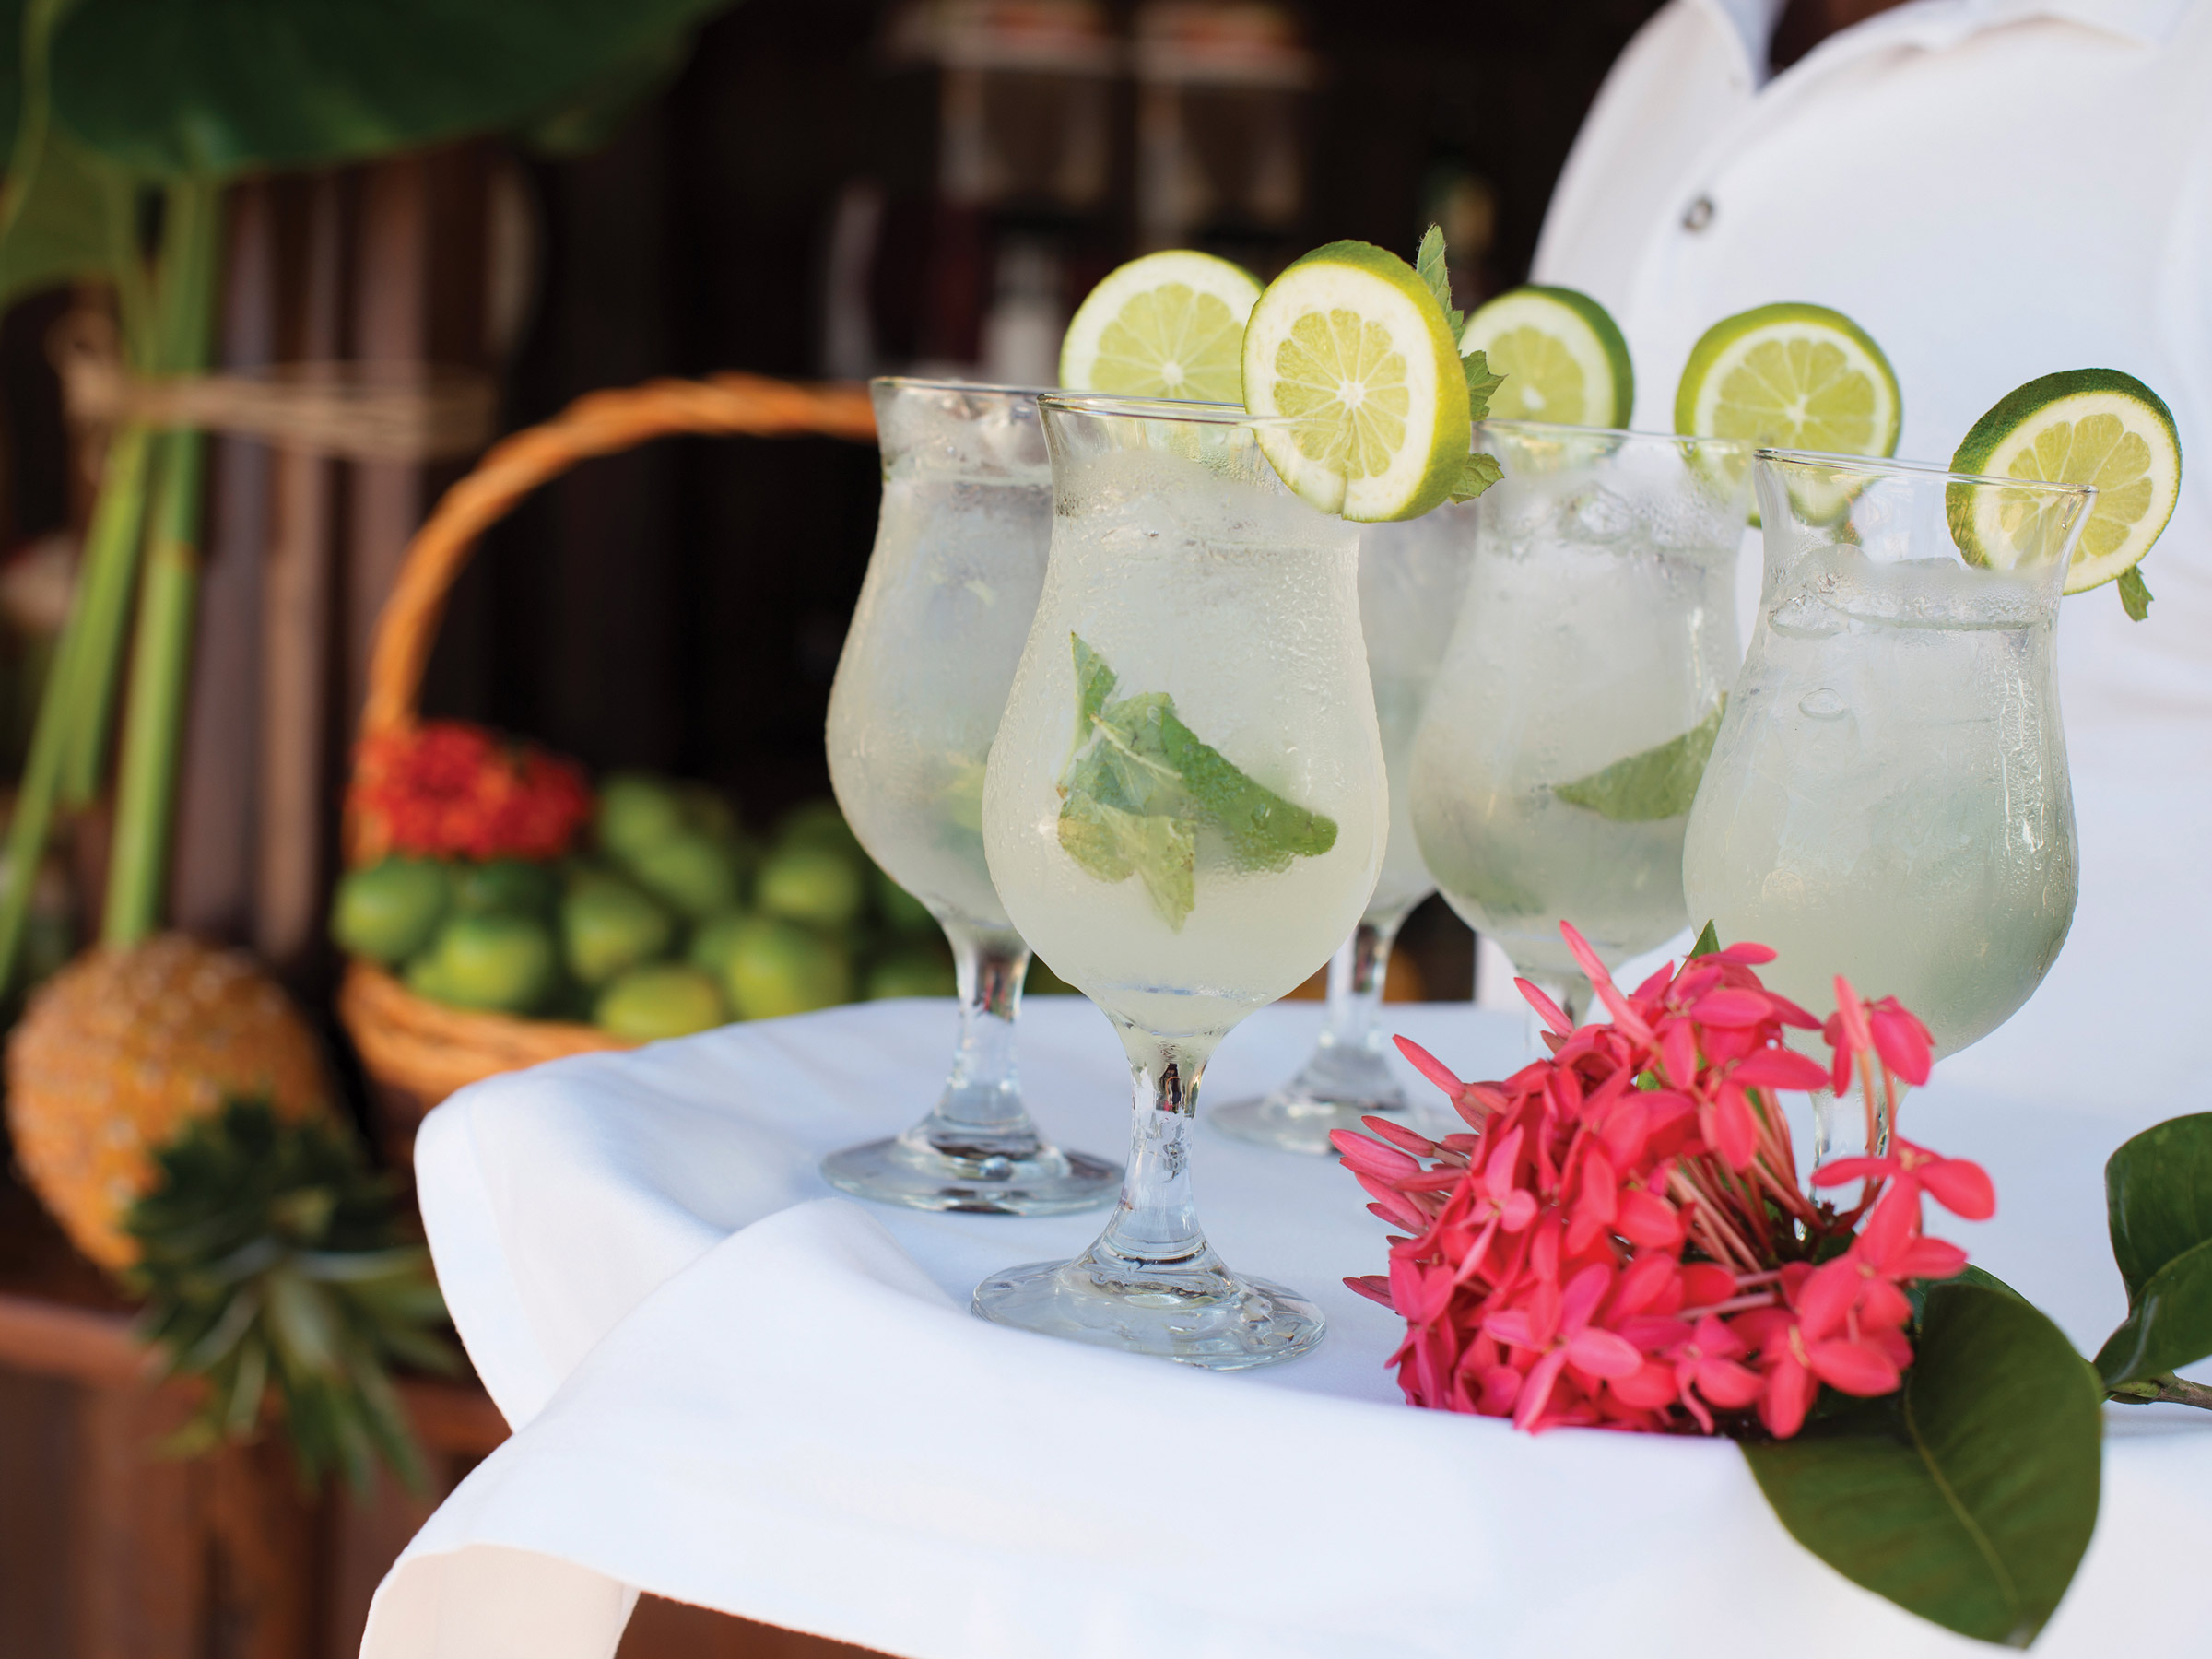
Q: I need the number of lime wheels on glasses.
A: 5